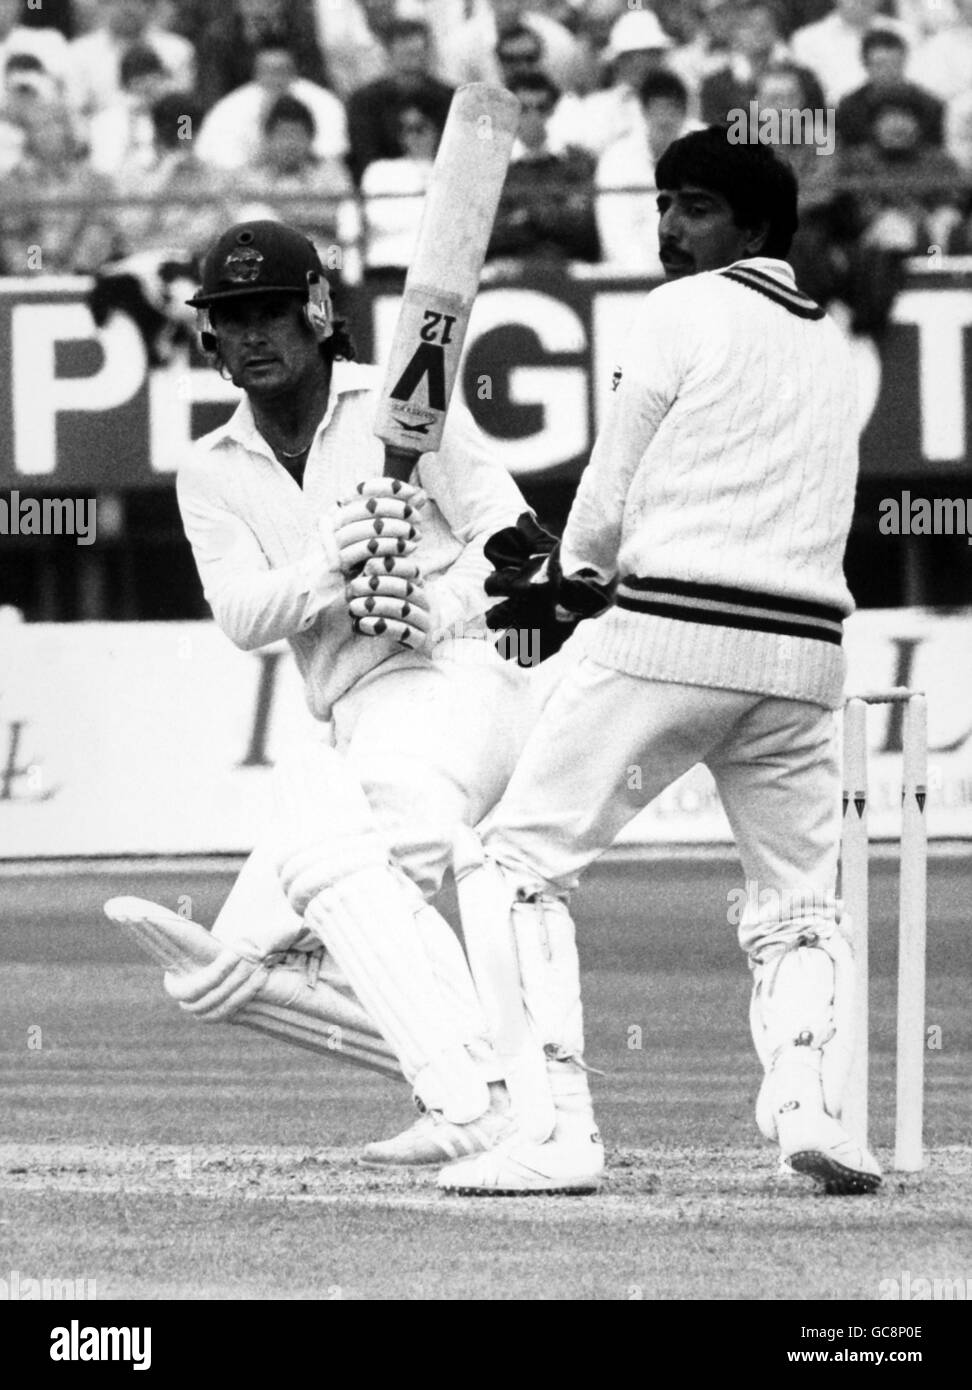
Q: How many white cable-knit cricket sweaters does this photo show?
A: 1